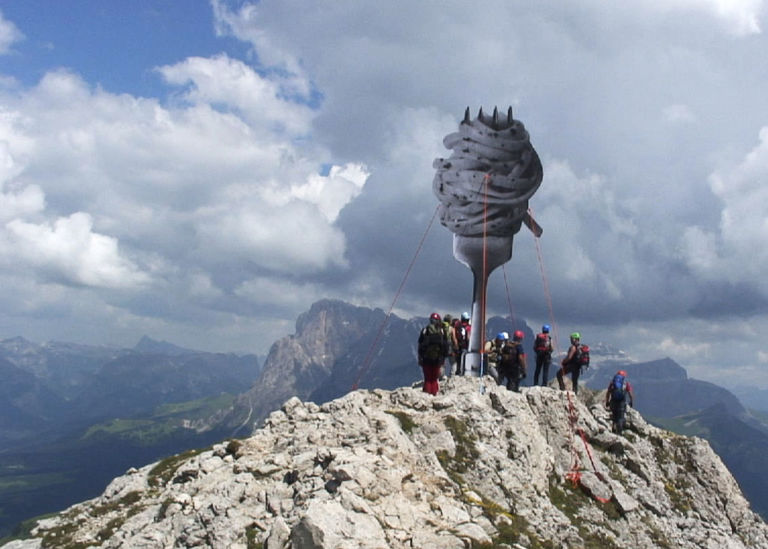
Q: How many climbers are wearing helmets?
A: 8